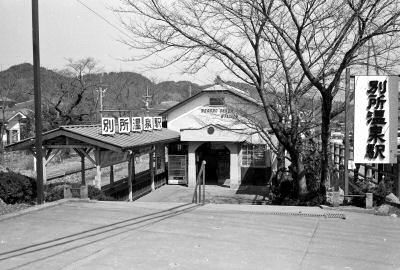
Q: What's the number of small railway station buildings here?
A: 1